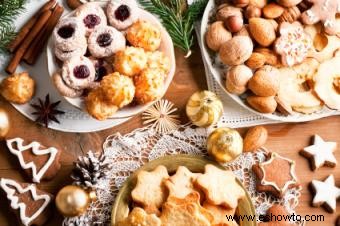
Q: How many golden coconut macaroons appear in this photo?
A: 7